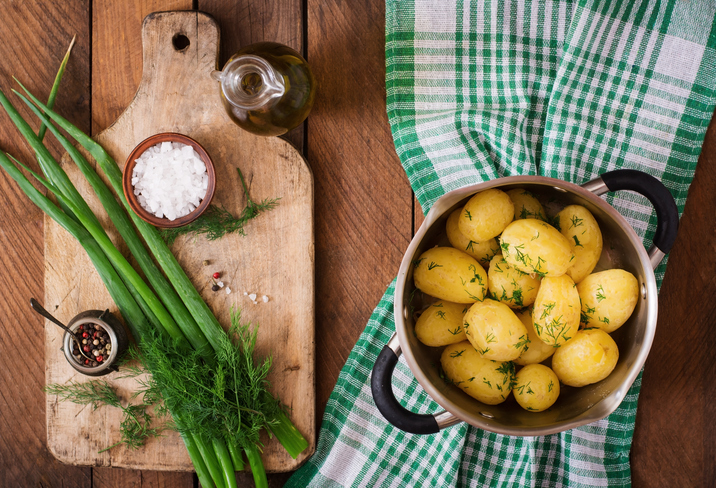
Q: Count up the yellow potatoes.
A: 15